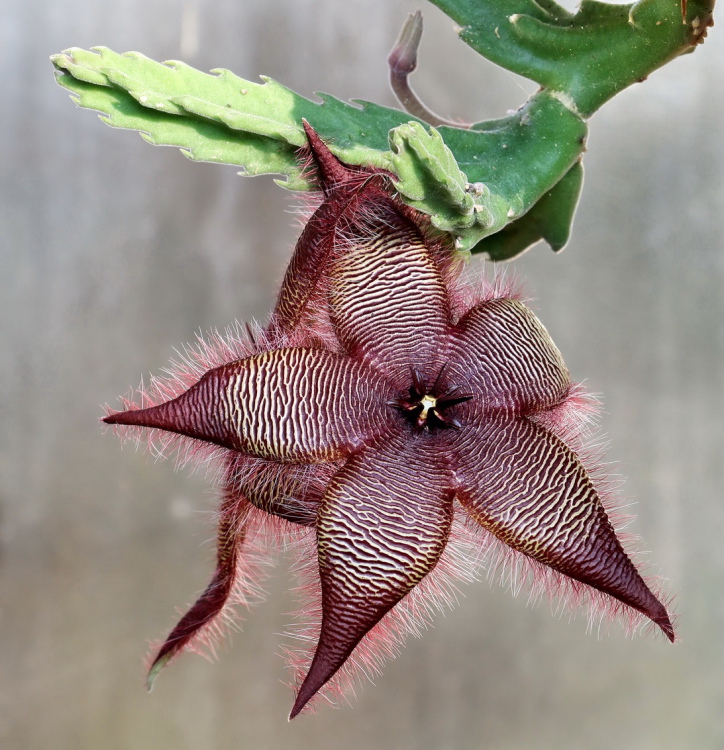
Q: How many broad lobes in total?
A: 5